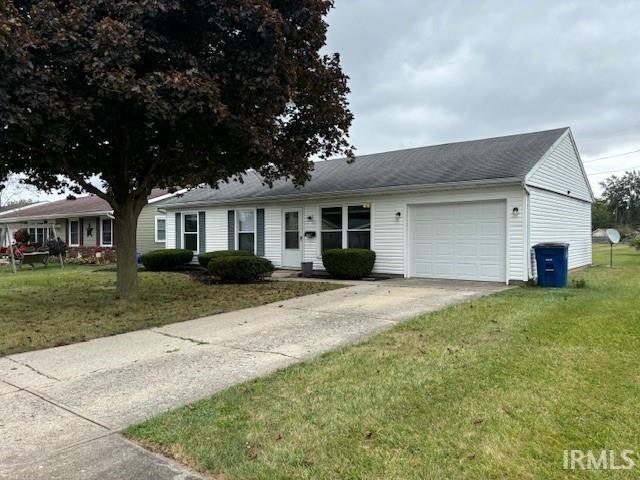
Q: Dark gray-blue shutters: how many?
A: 4